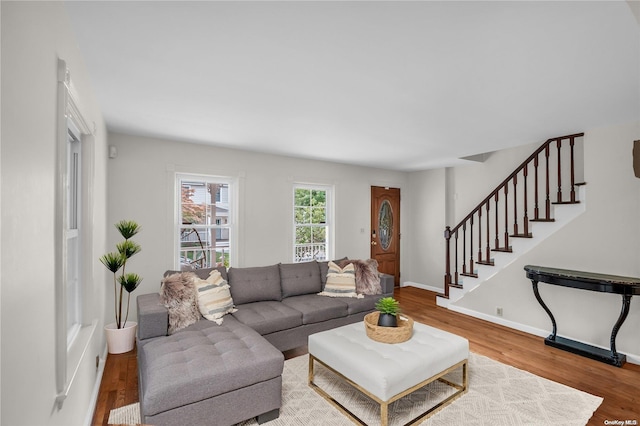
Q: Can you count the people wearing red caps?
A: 0